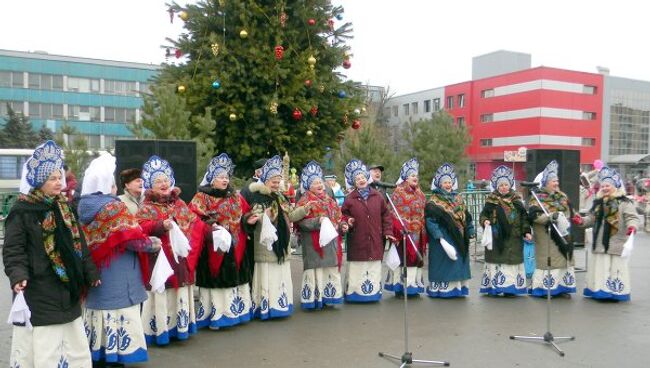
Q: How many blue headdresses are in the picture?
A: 11